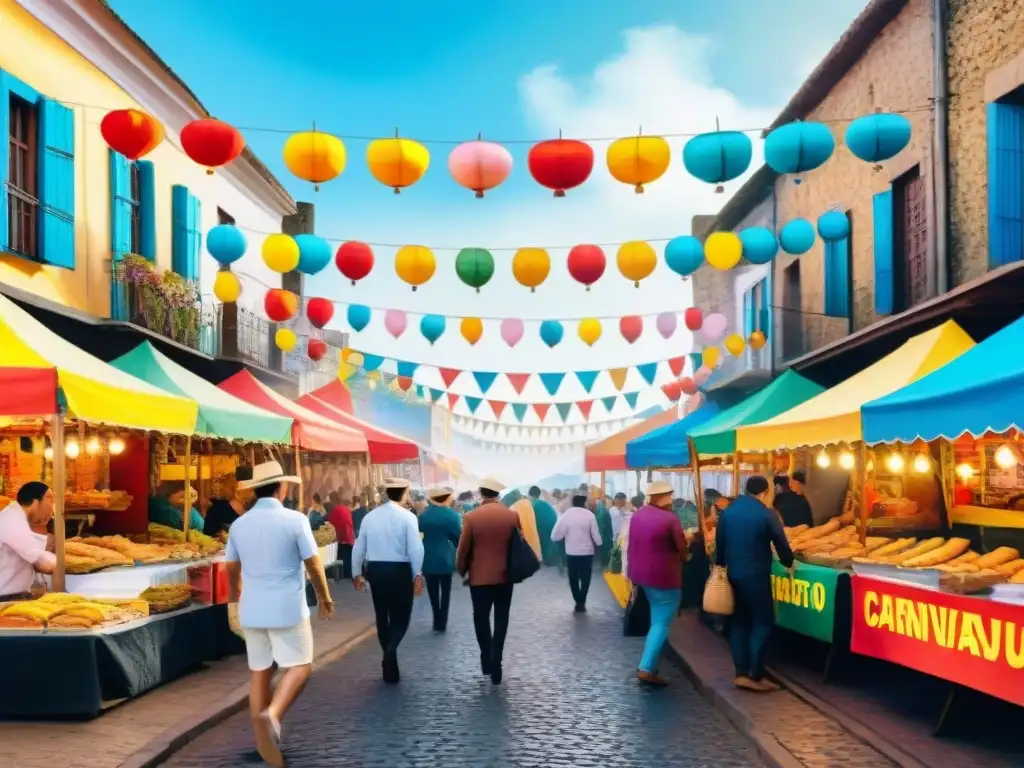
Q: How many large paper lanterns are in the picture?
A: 10